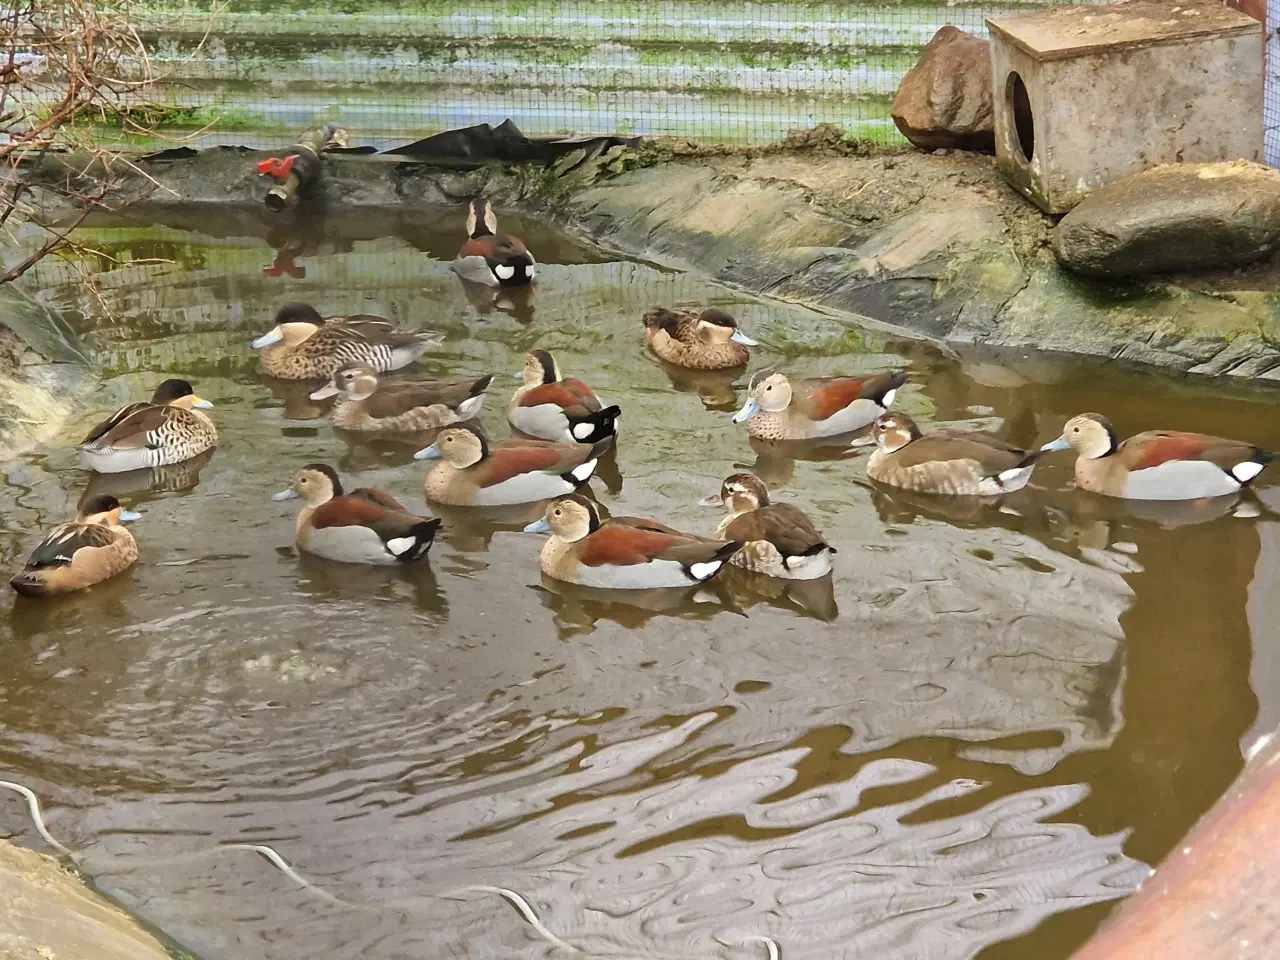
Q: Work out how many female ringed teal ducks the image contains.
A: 3